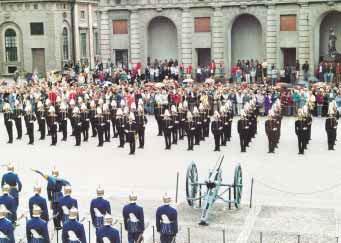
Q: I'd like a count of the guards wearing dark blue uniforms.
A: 12